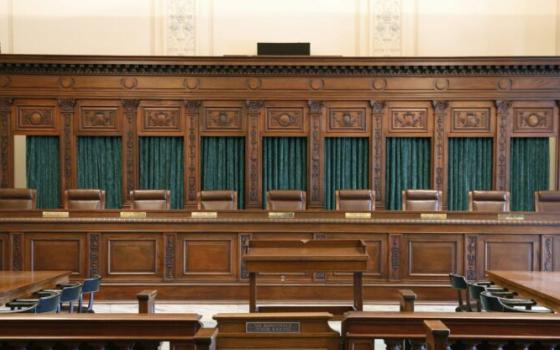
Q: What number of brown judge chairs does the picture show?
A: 9